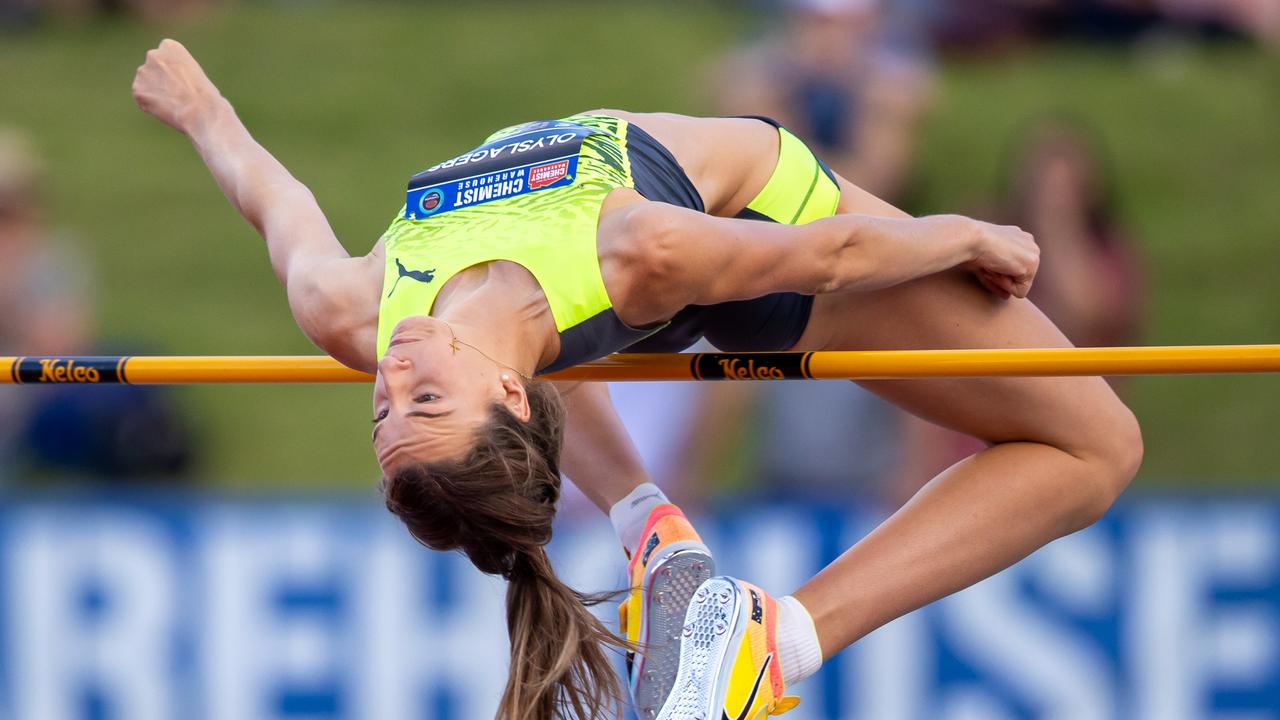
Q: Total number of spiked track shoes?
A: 2